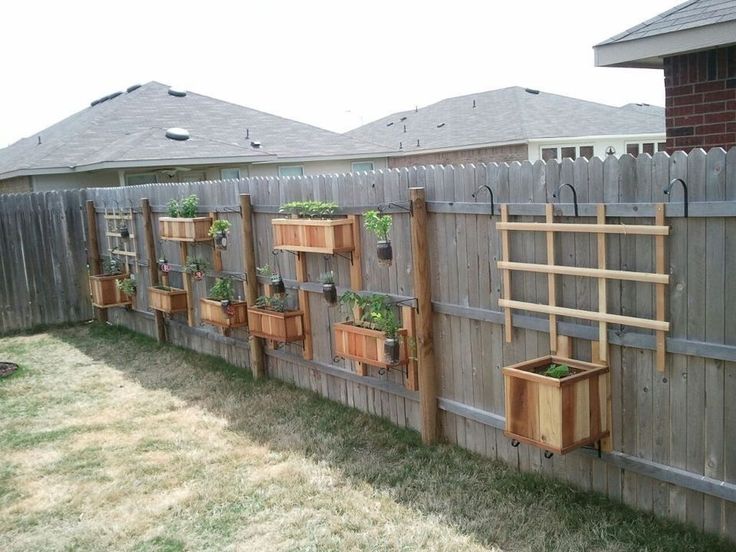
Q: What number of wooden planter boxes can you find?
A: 8